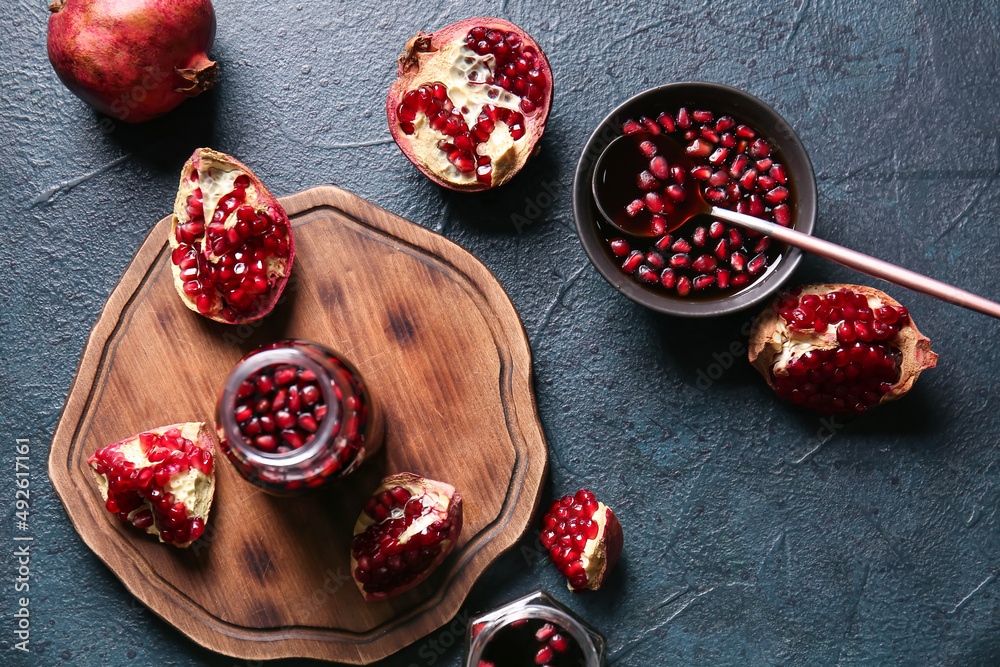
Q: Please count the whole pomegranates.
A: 1